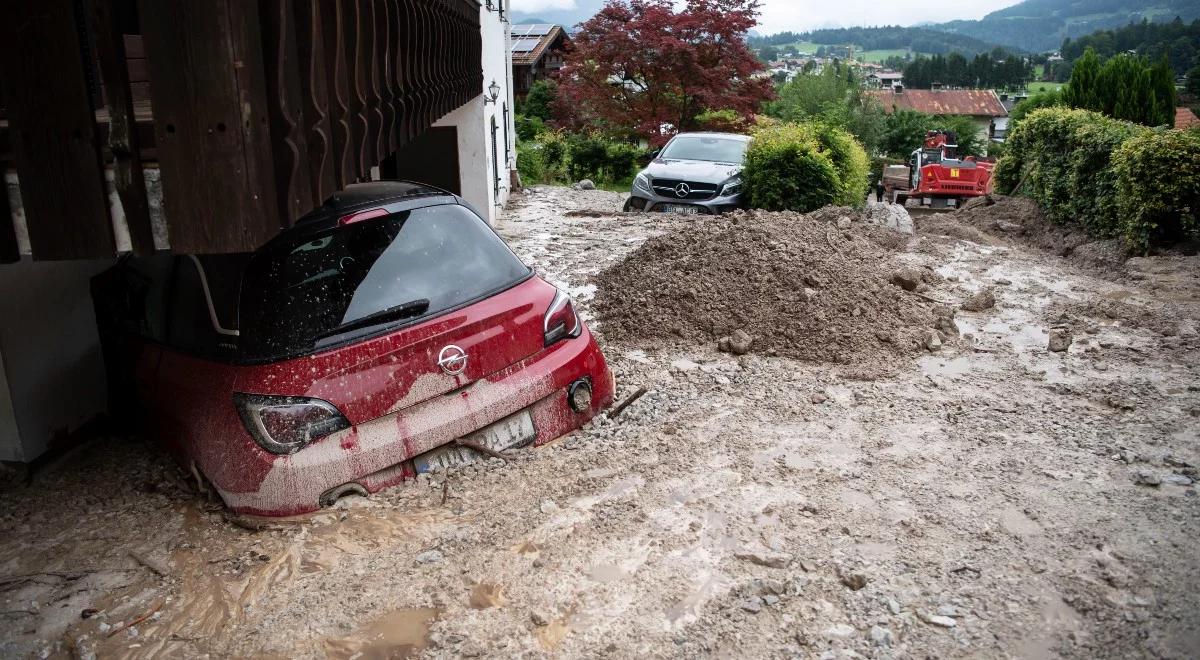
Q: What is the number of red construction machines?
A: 1